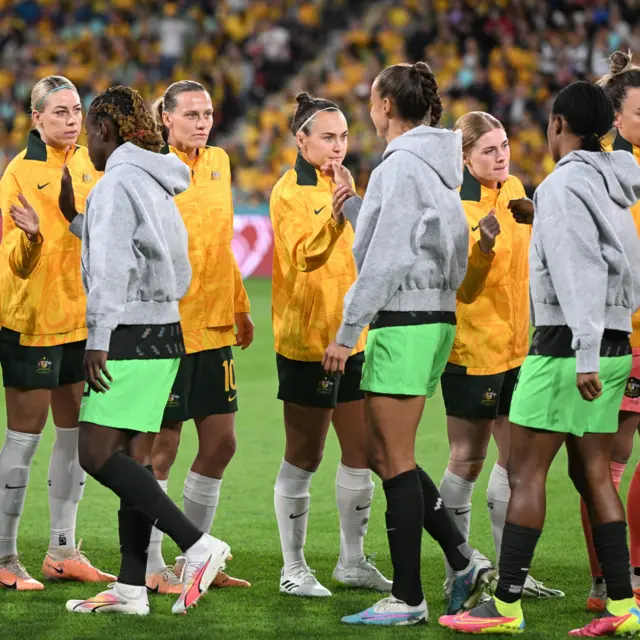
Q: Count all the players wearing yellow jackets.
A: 5